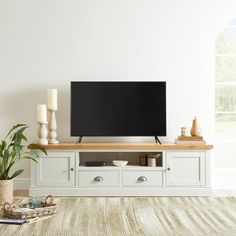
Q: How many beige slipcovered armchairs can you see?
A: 0